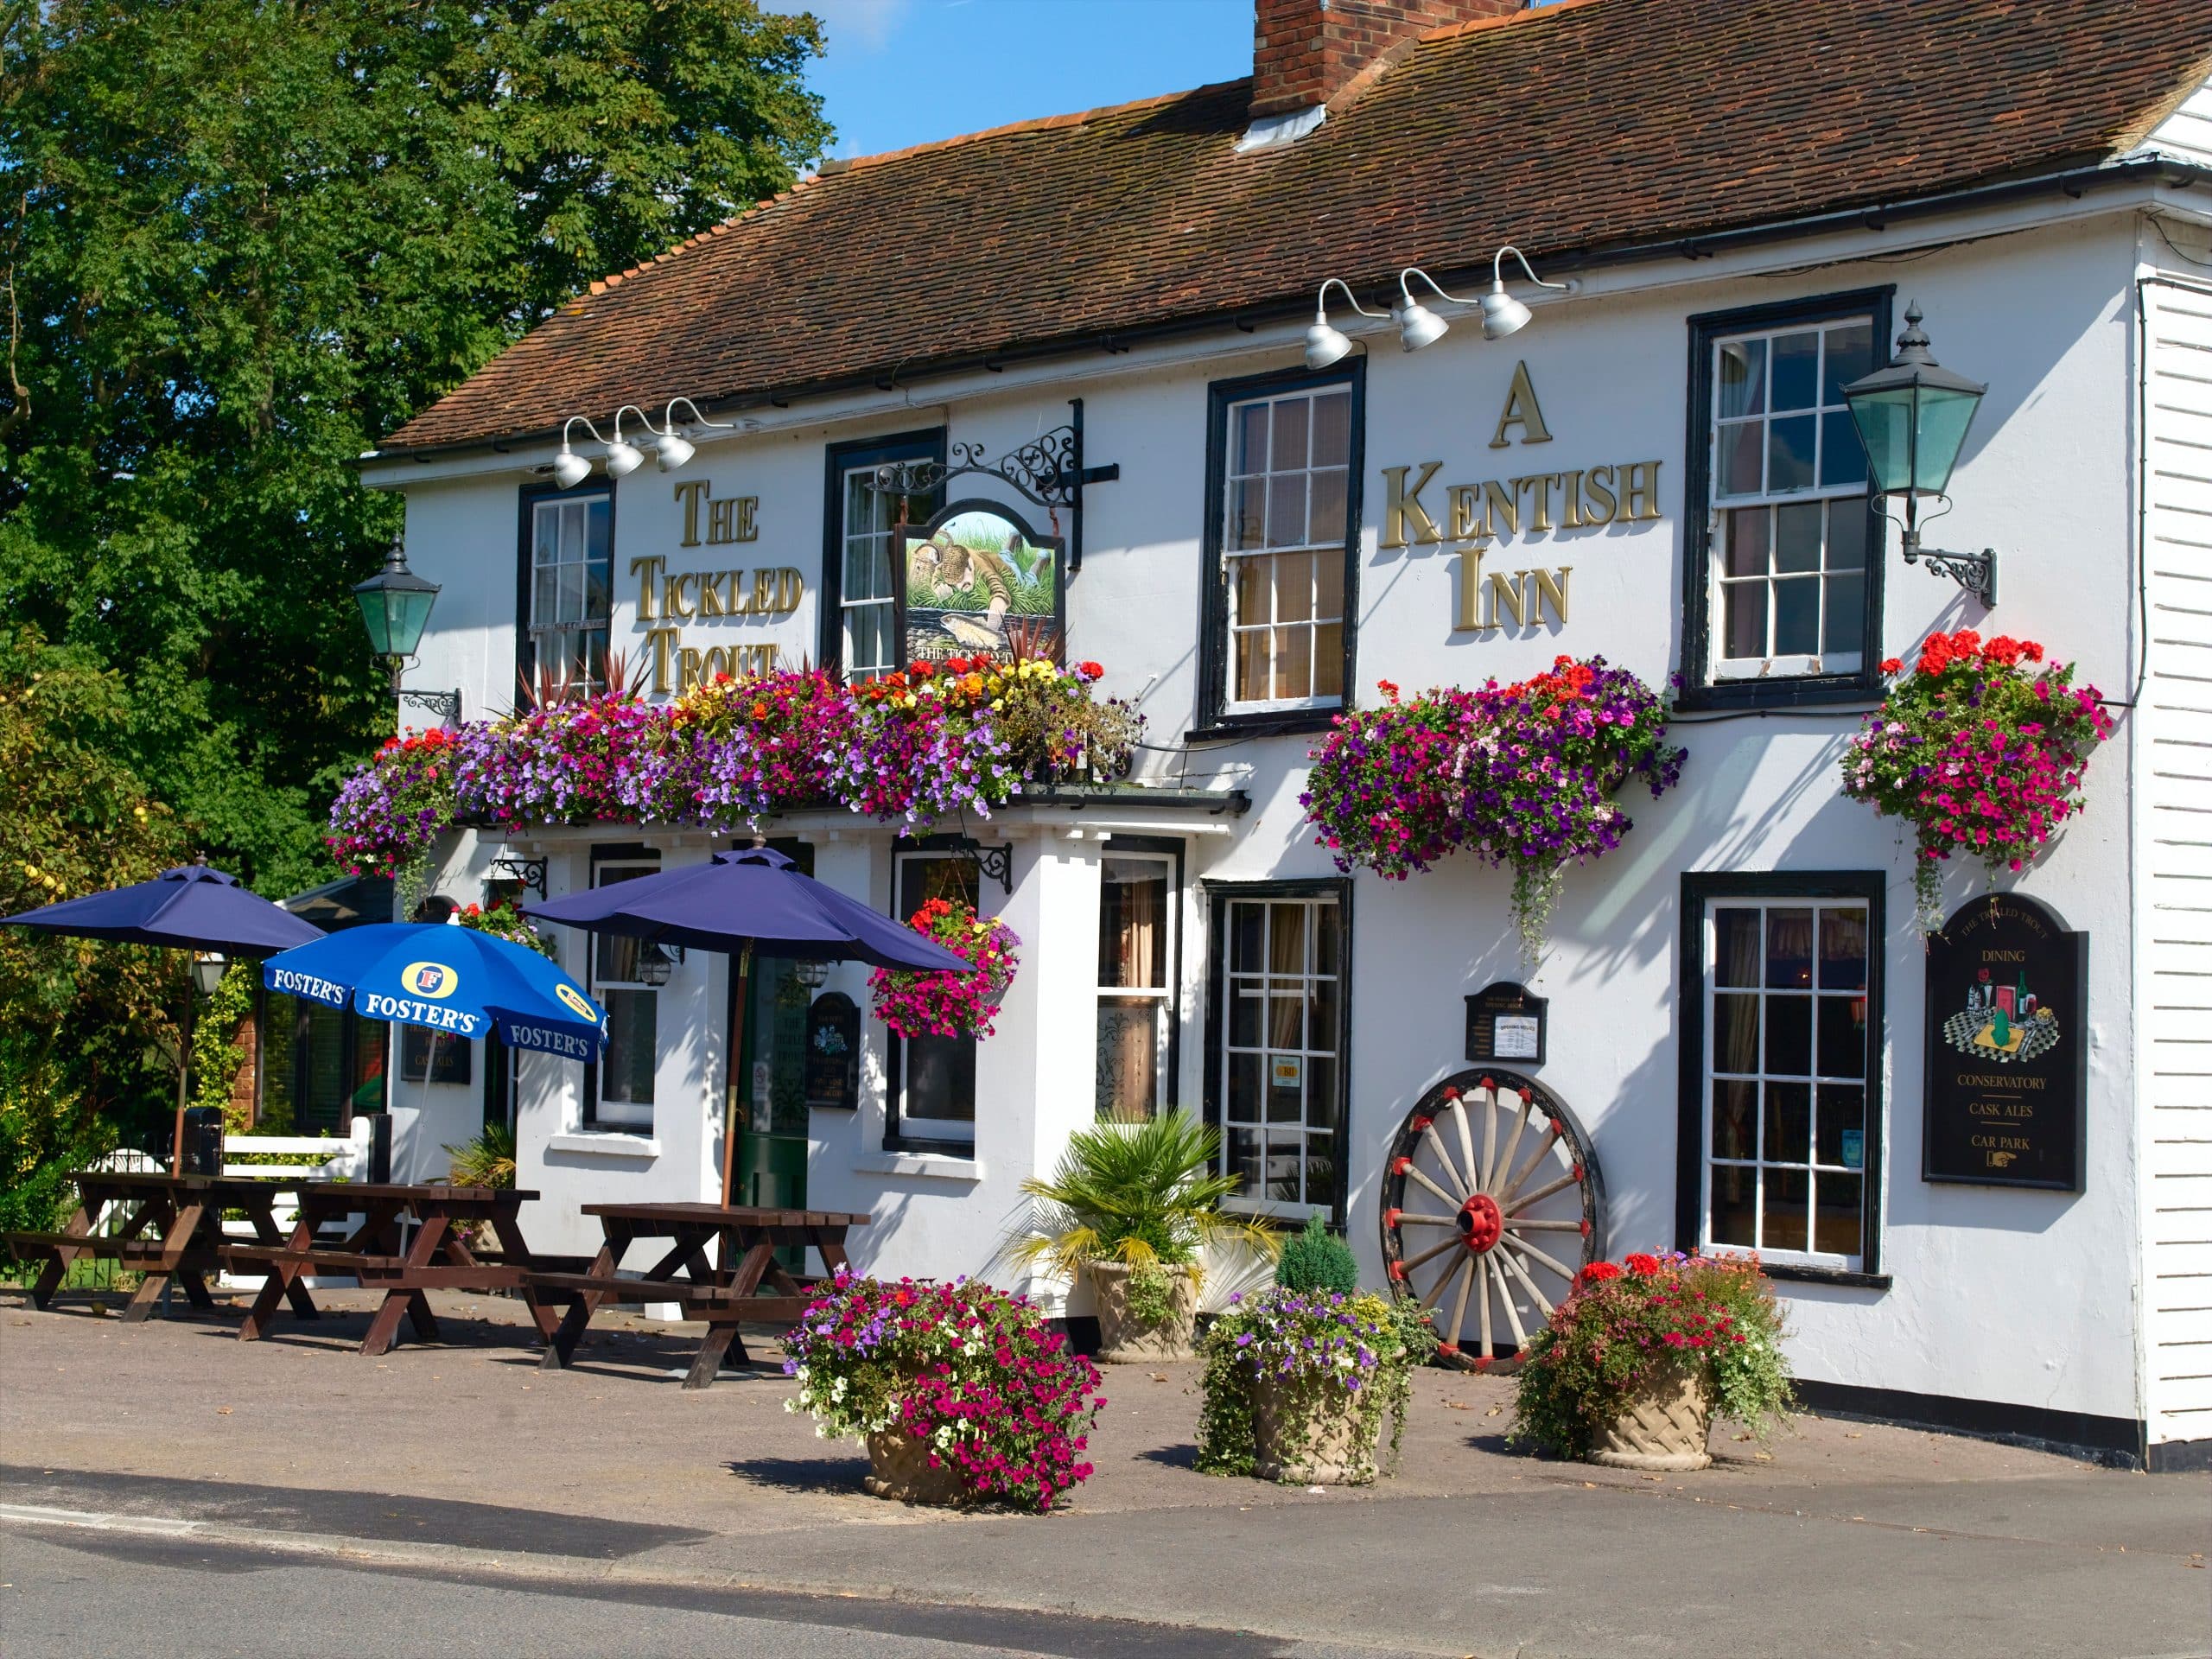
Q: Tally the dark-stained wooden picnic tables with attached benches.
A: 3